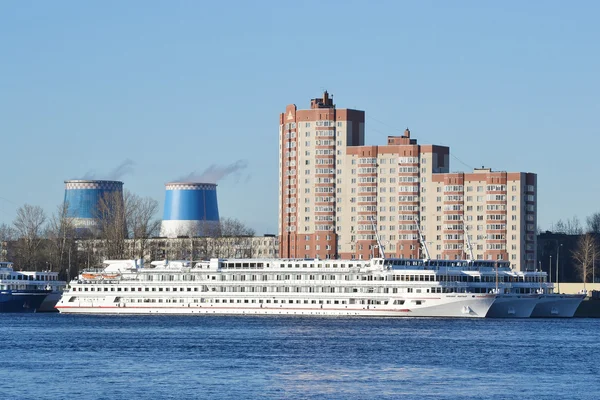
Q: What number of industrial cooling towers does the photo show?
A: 2